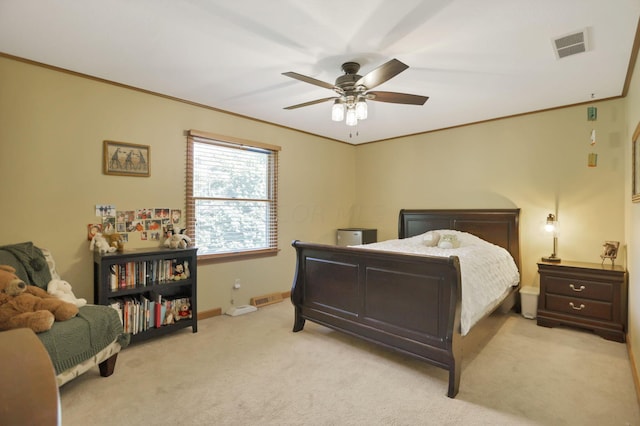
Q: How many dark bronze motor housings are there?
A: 1